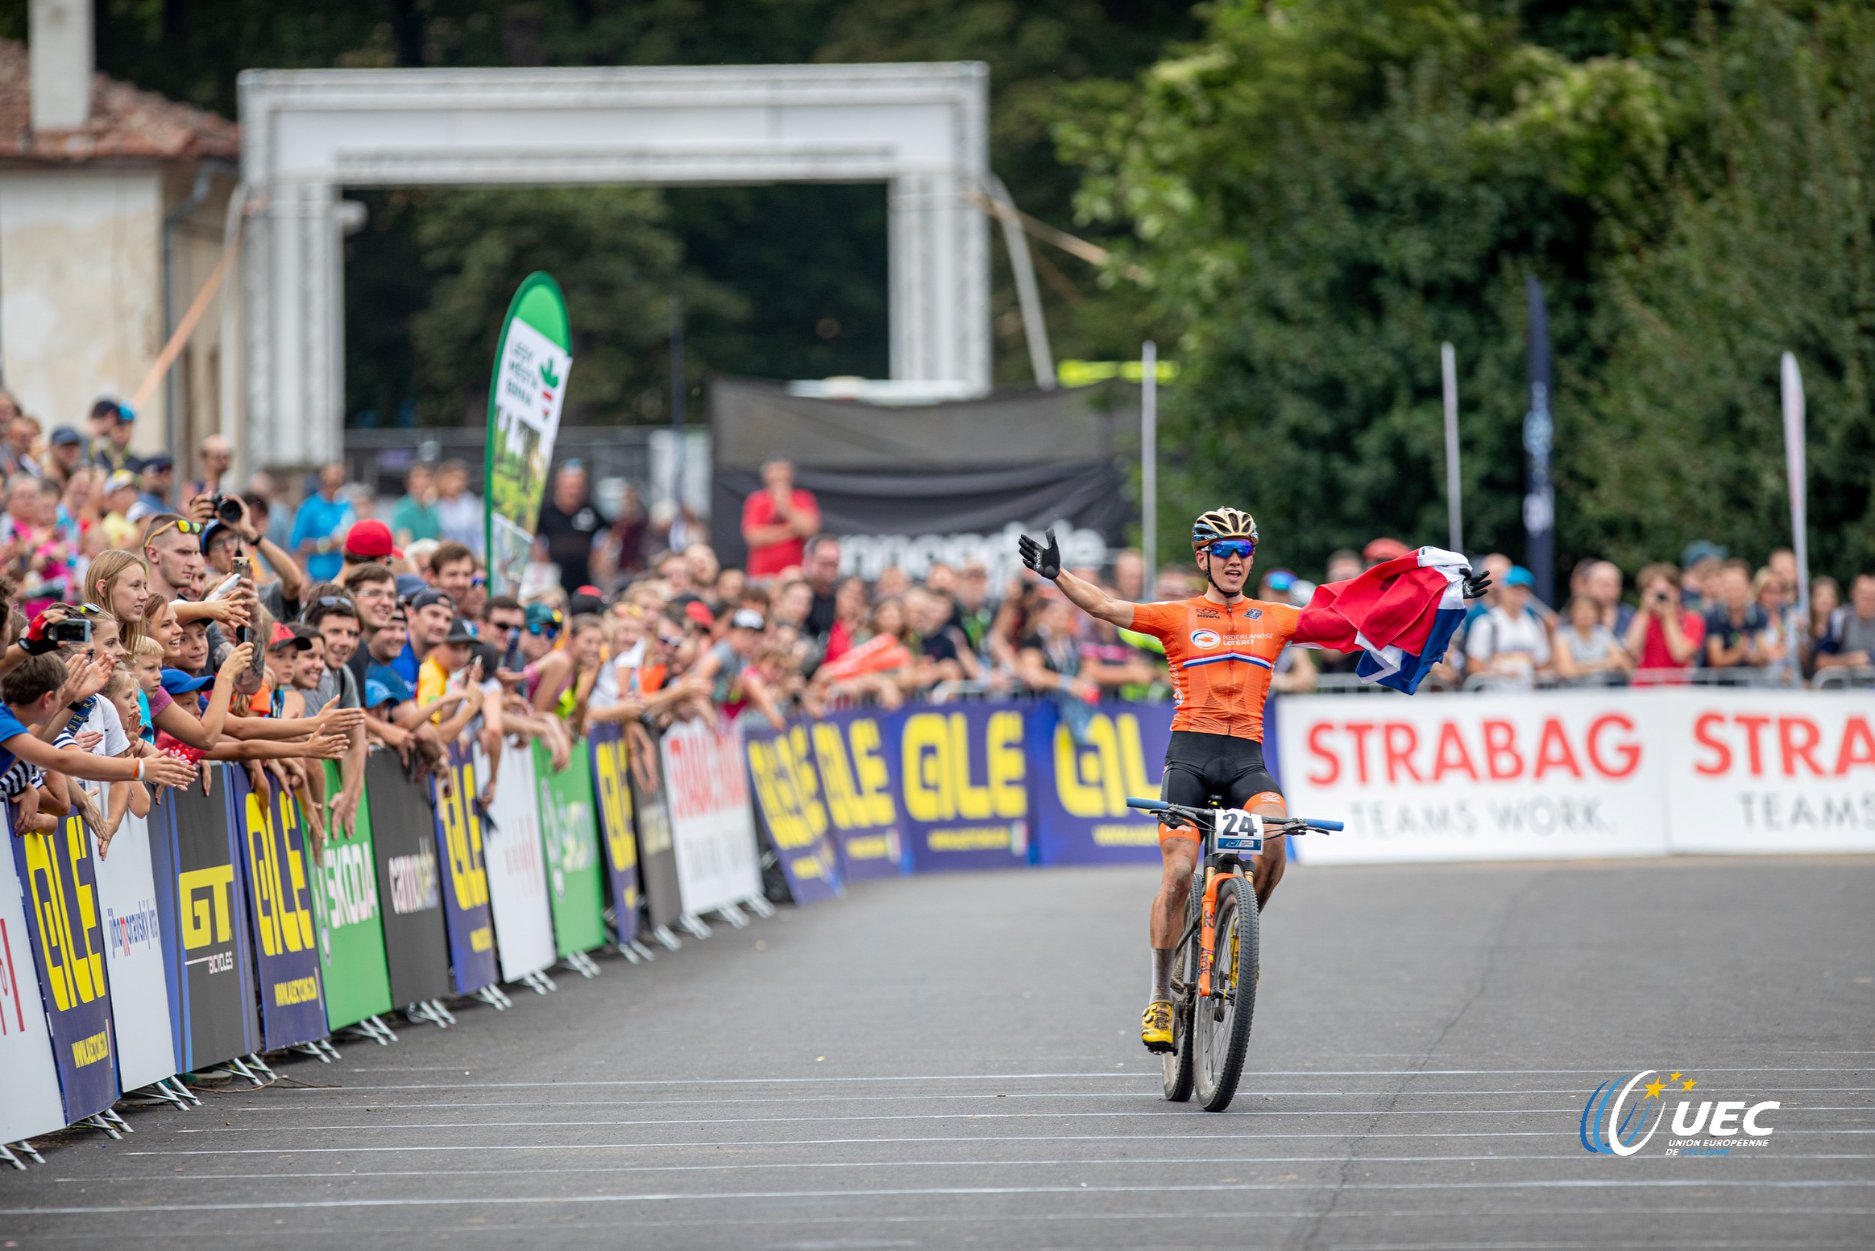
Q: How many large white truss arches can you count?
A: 1